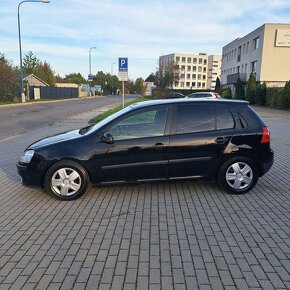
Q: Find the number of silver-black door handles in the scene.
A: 2